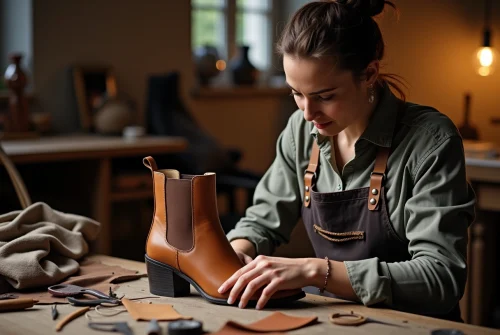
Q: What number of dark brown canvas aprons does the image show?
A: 1